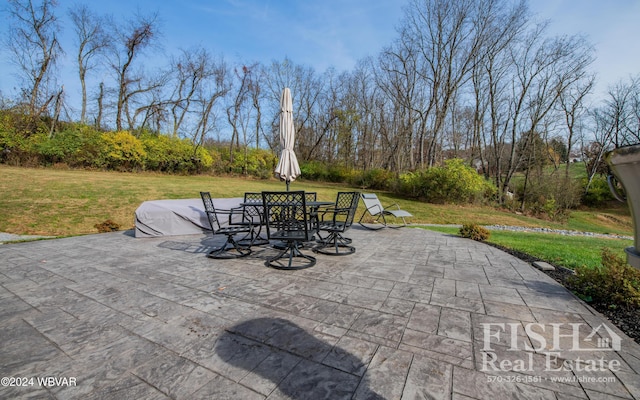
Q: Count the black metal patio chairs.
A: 6